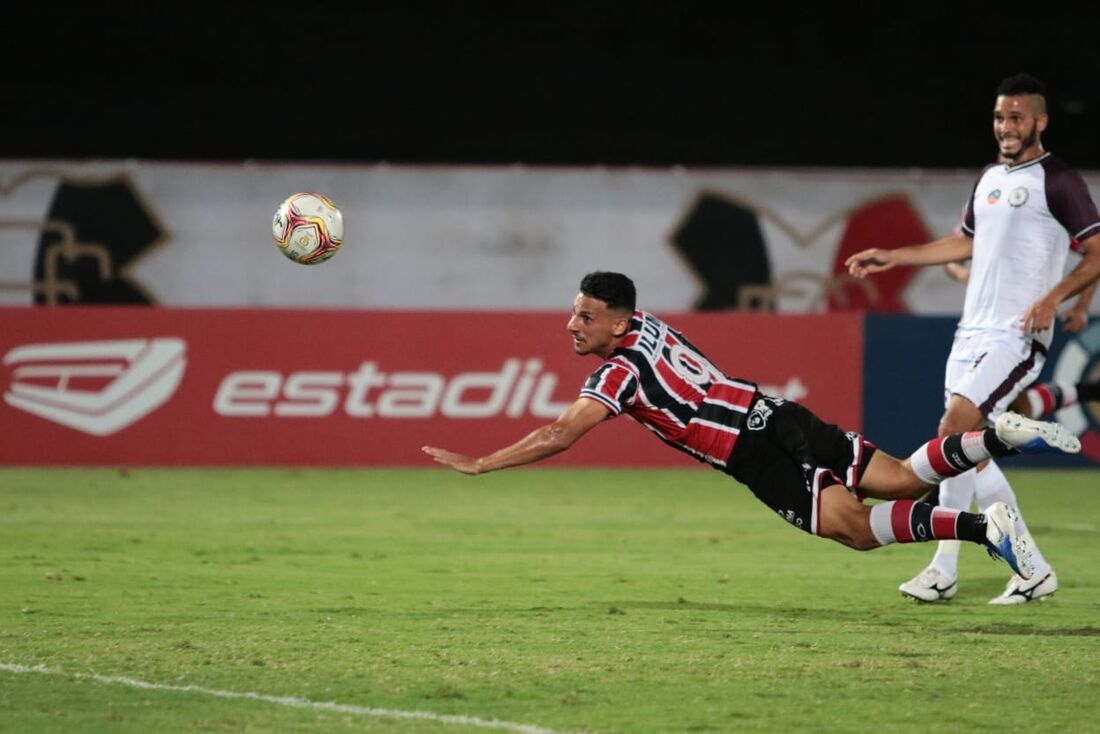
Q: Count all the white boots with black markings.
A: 2